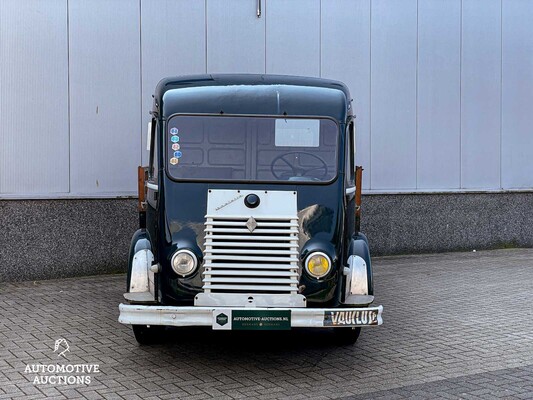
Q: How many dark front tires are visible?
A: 2